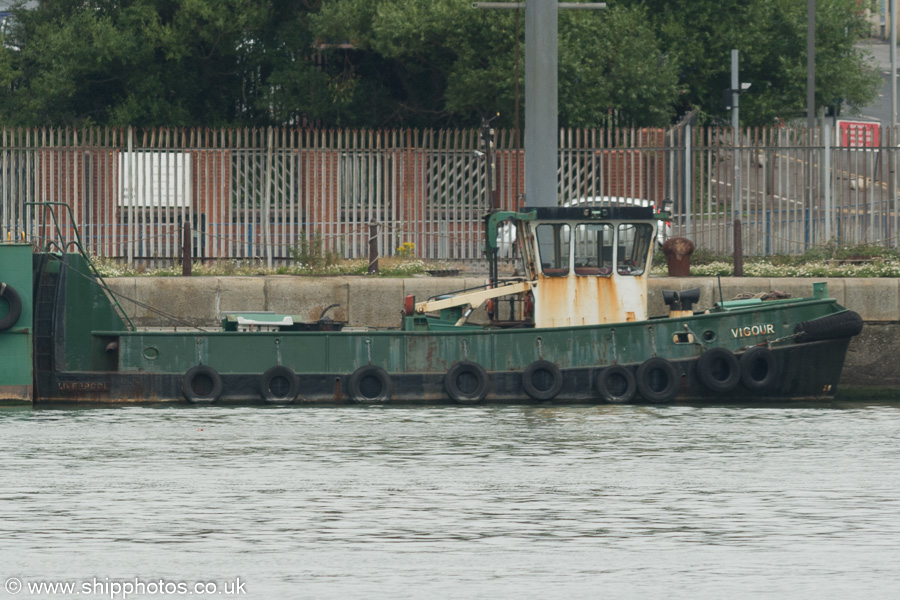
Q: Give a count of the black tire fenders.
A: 10